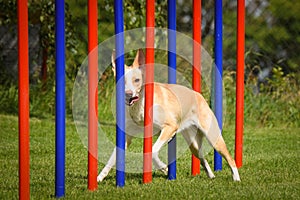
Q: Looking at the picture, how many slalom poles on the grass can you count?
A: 9